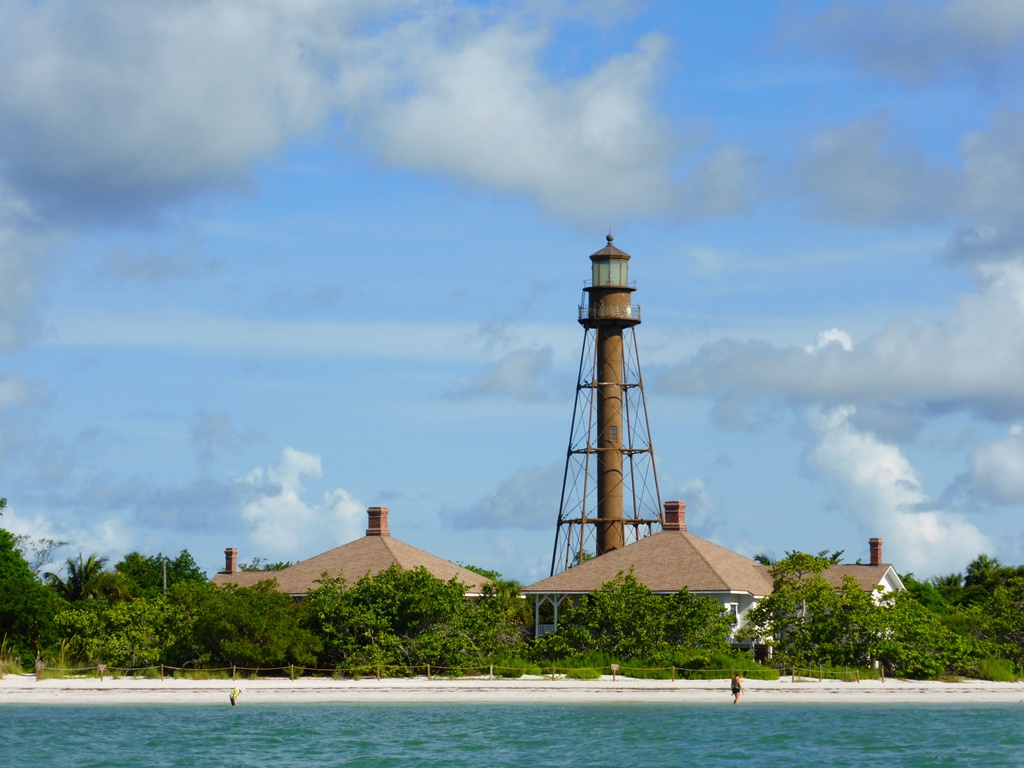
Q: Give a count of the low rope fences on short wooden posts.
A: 1